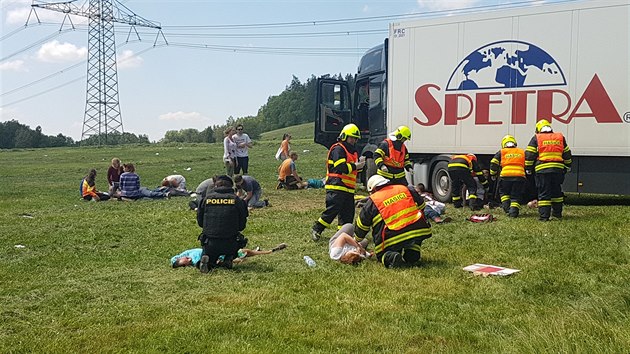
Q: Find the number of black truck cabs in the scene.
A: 1